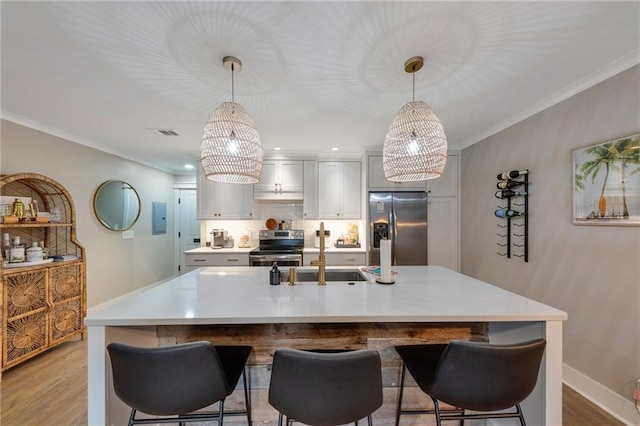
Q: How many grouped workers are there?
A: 0